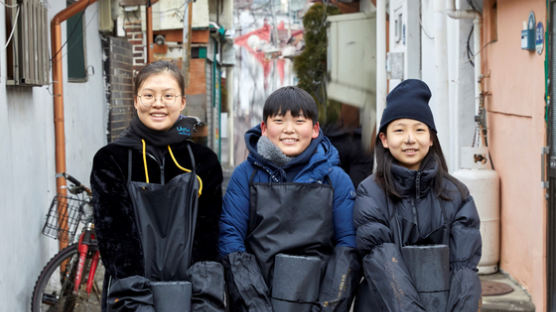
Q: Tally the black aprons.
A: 3